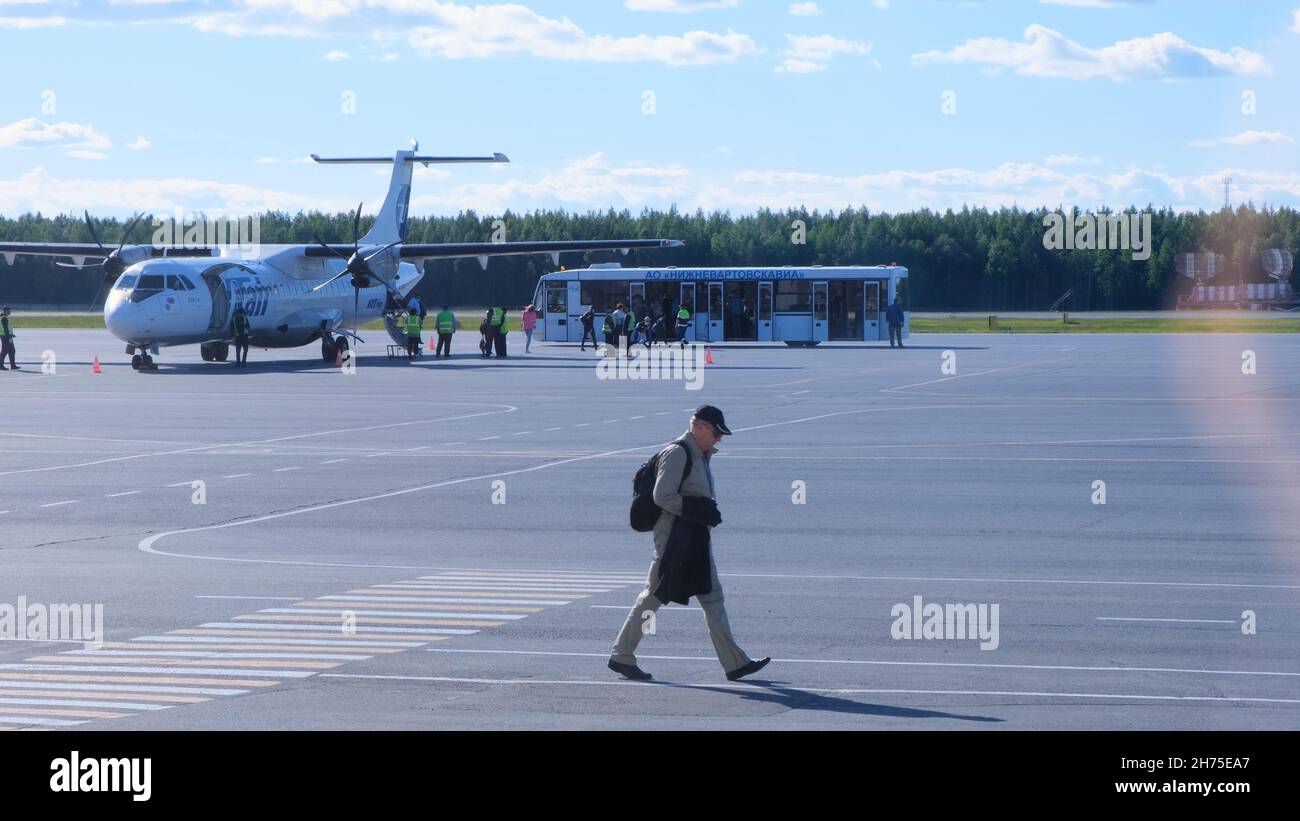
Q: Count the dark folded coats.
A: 1